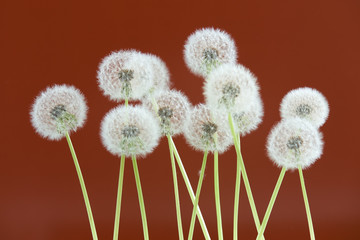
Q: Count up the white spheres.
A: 11